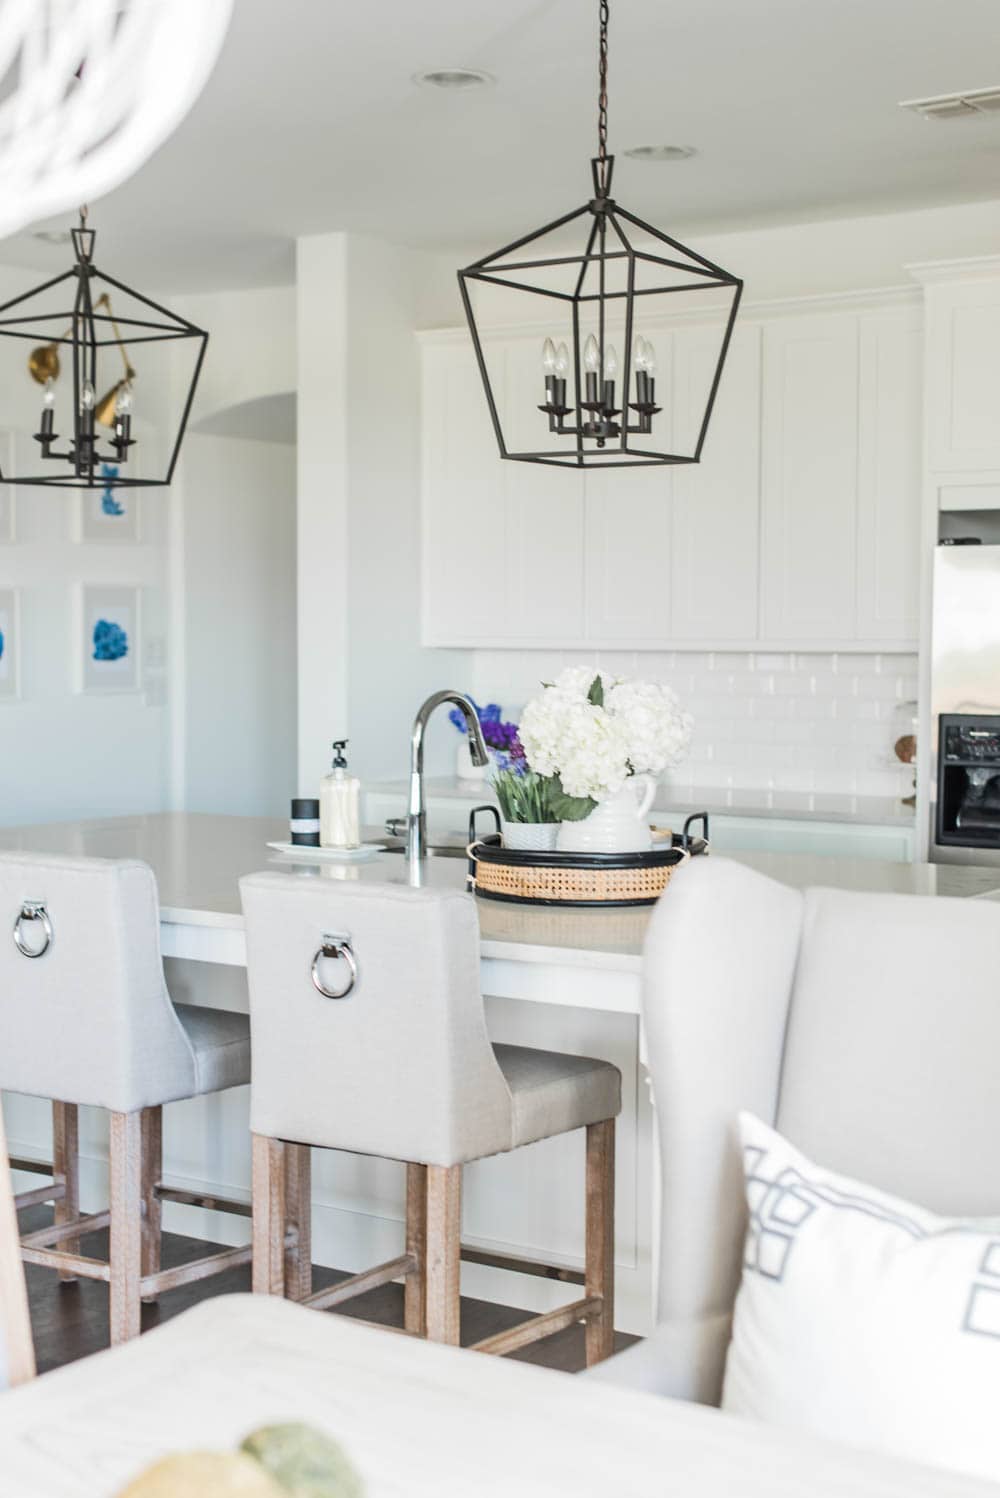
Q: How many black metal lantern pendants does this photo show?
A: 2